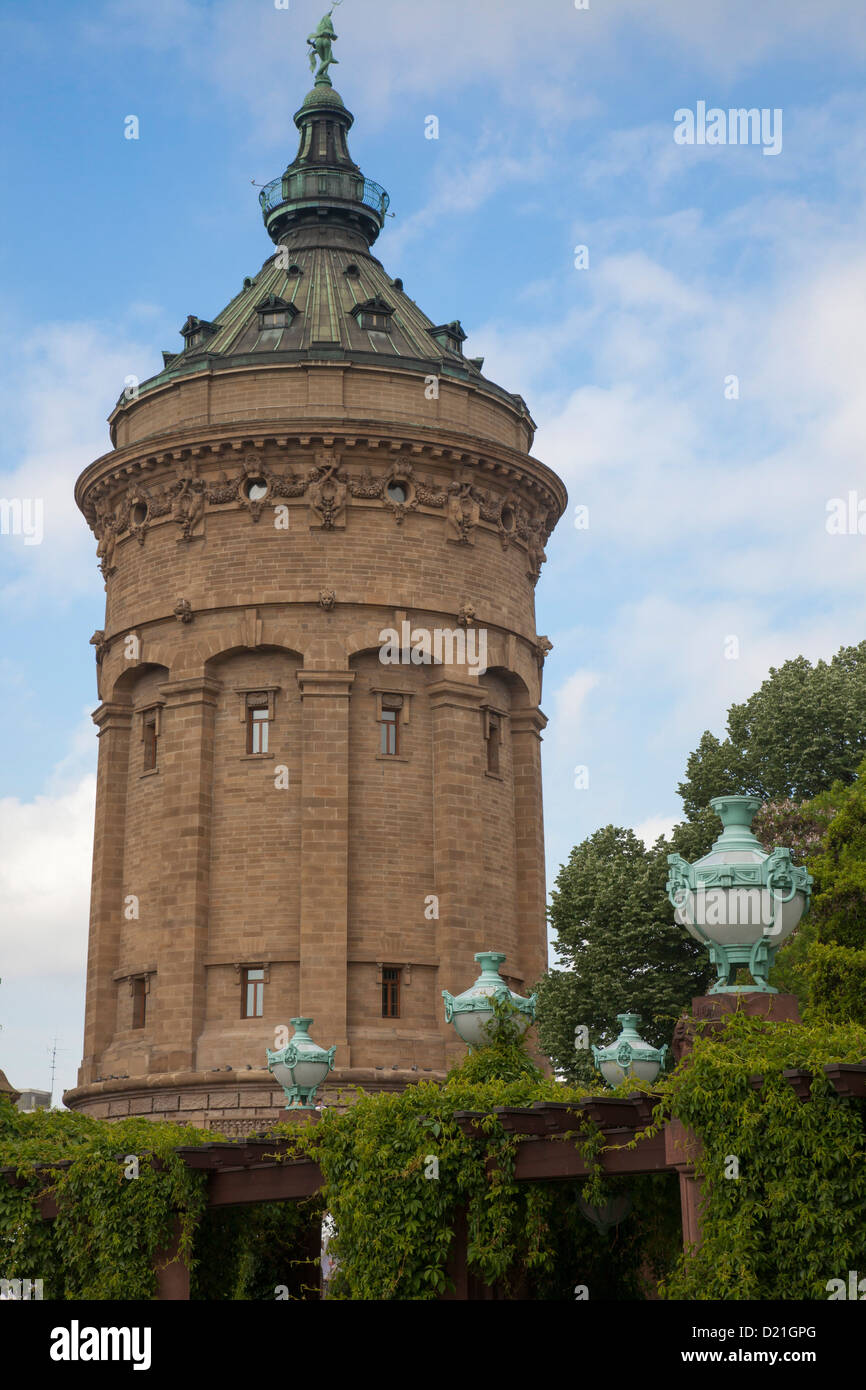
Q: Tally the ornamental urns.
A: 4